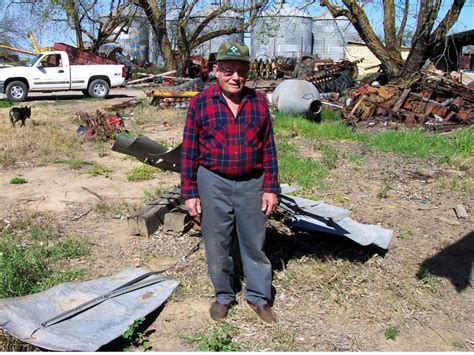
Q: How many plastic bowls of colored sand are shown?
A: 0